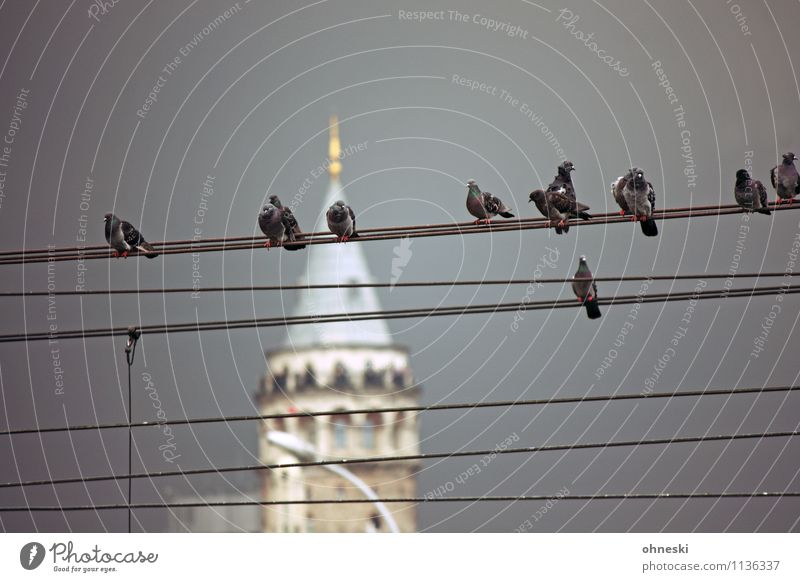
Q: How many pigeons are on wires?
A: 12